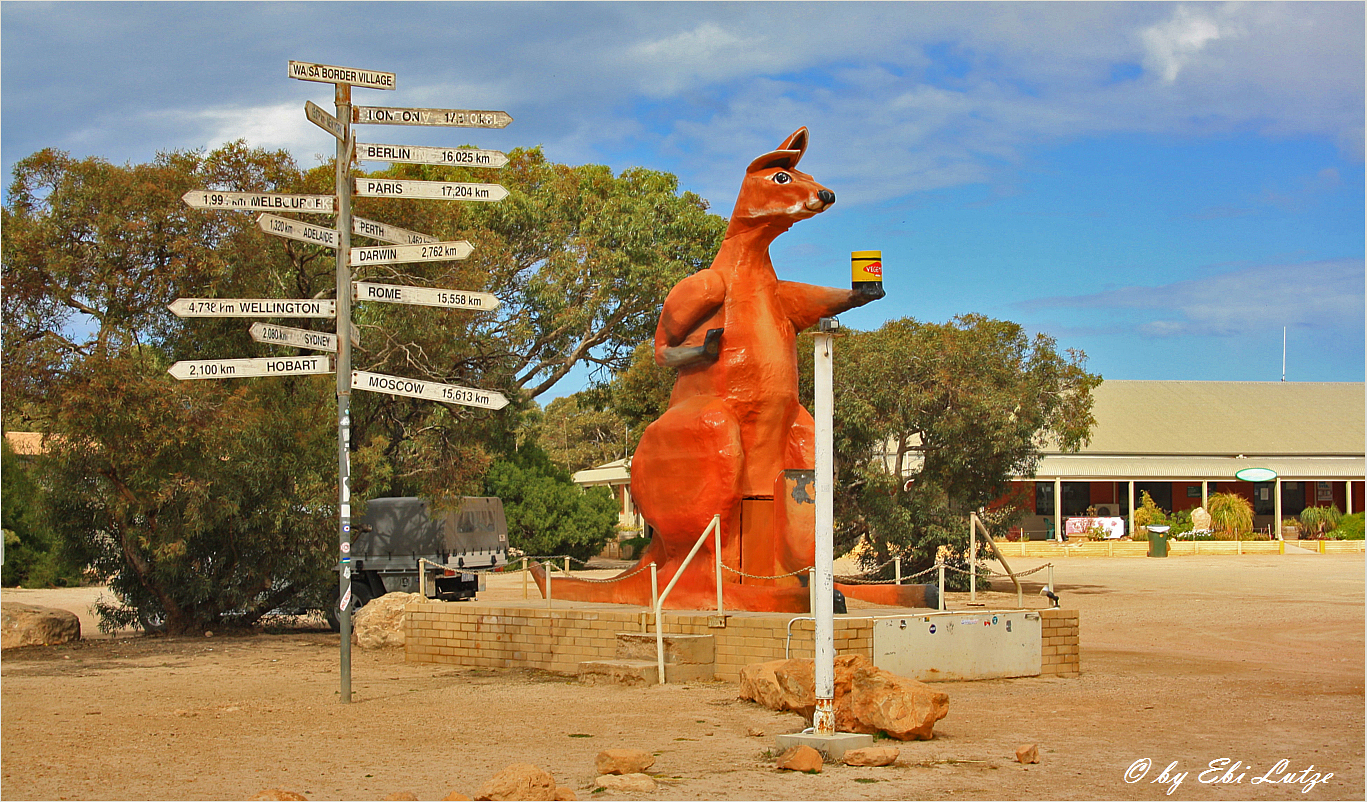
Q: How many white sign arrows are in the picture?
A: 13